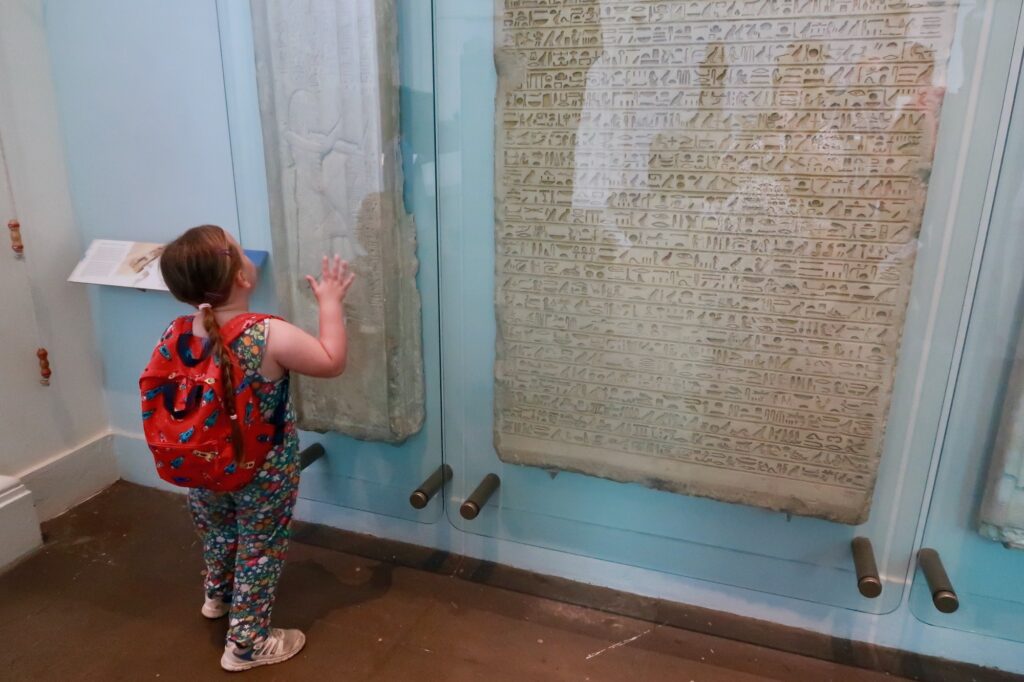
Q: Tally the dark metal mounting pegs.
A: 5